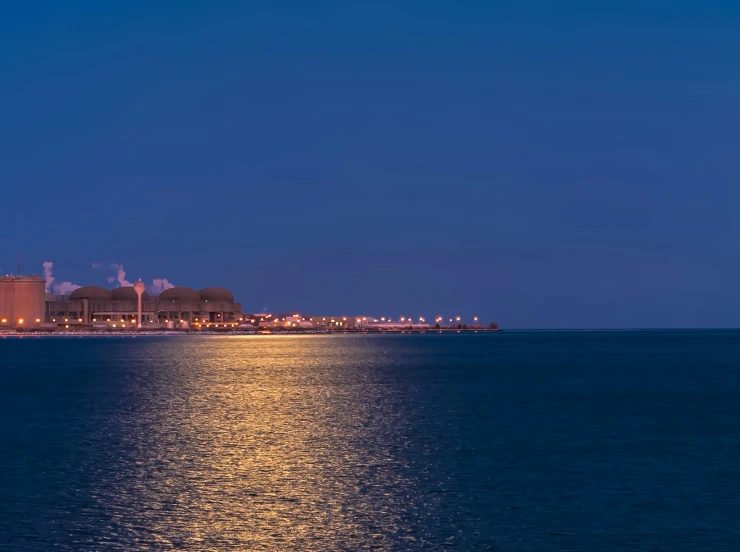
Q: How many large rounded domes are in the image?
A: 4